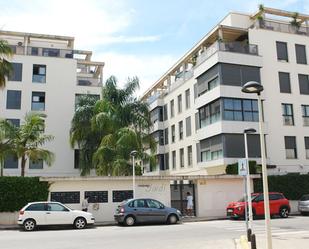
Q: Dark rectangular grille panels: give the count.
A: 3